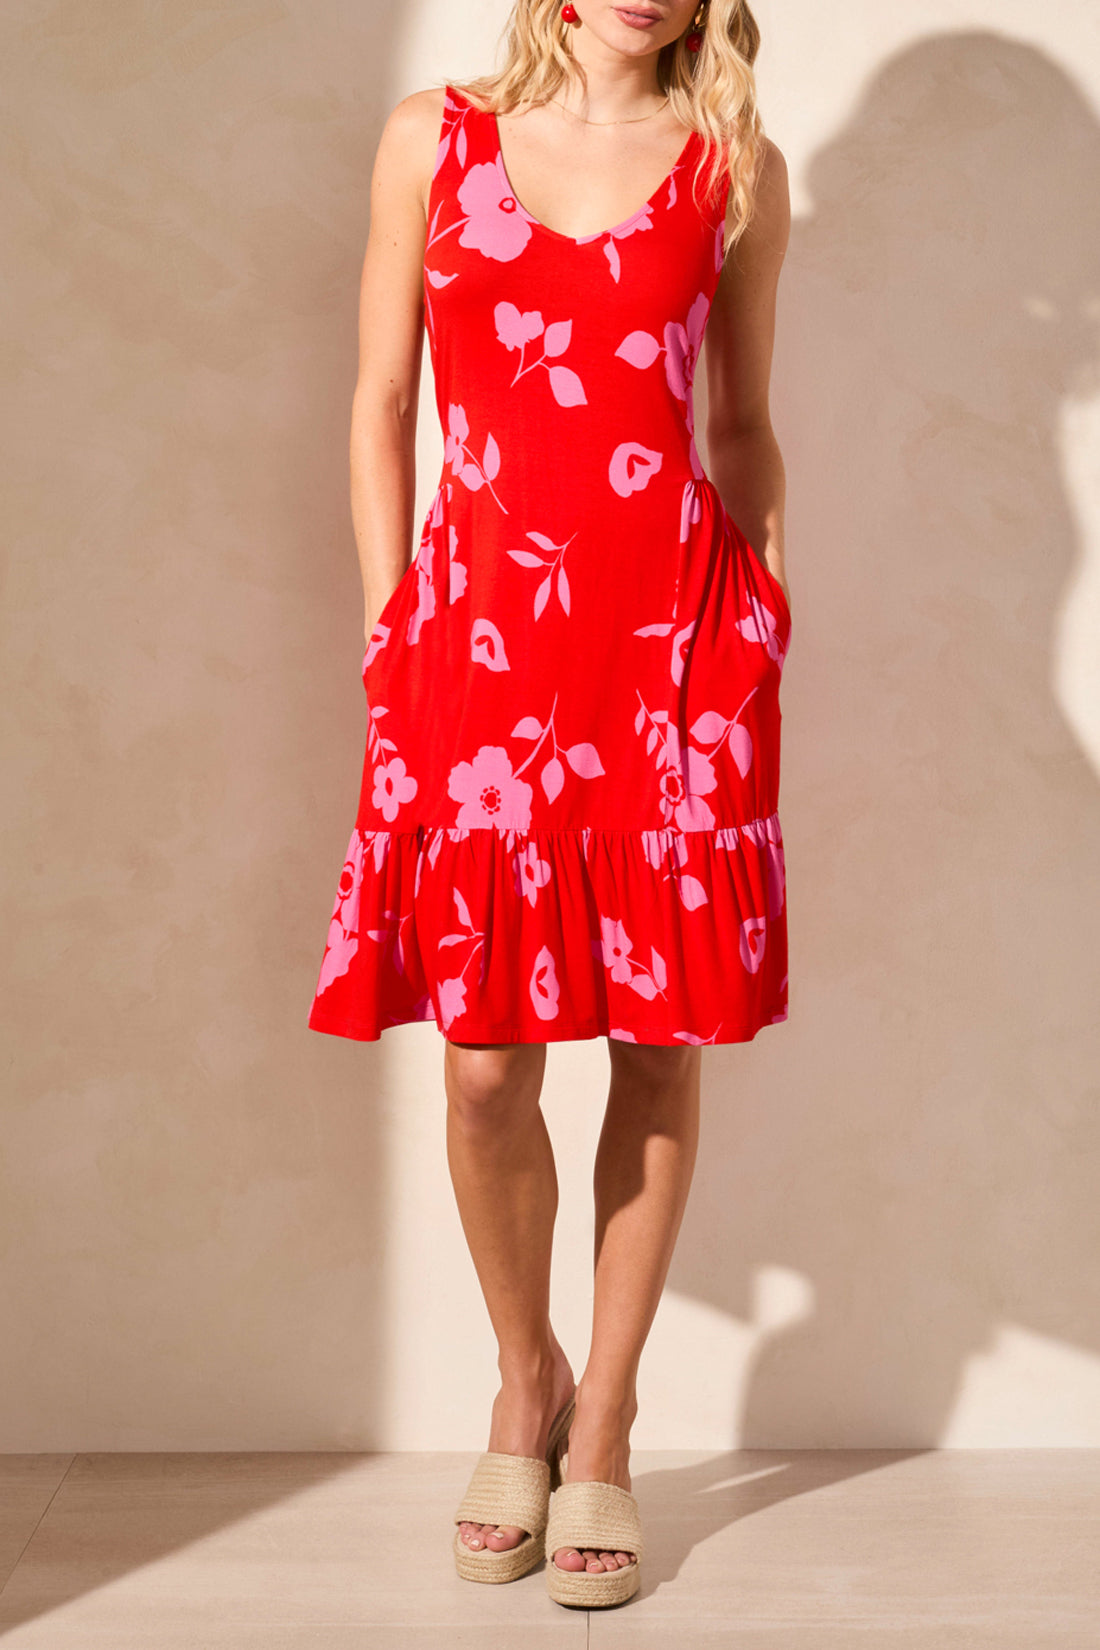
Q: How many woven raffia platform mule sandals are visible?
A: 2